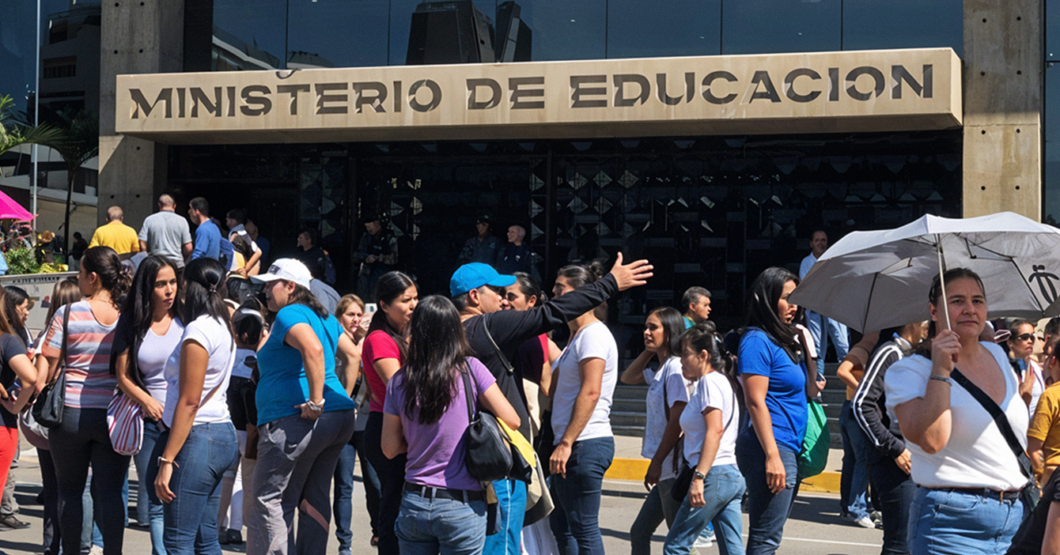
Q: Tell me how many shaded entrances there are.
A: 1